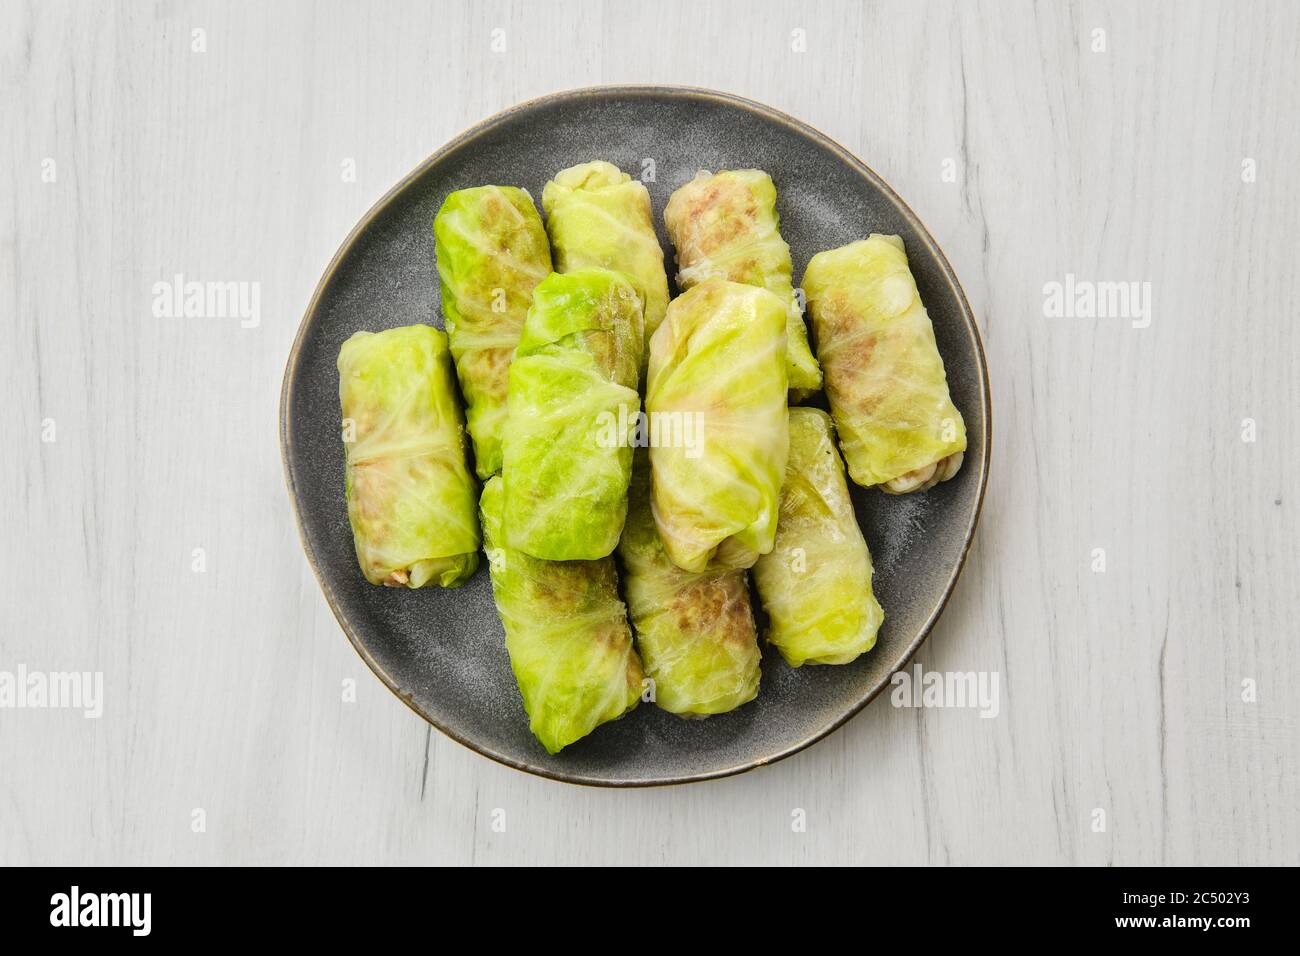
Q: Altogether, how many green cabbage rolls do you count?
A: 10